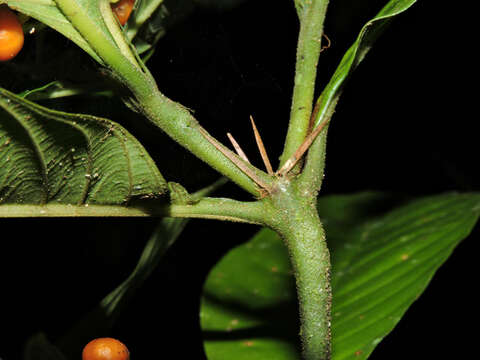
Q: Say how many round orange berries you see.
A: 3